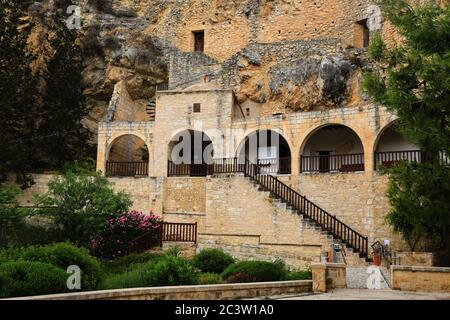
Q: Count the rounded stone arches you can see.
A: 5